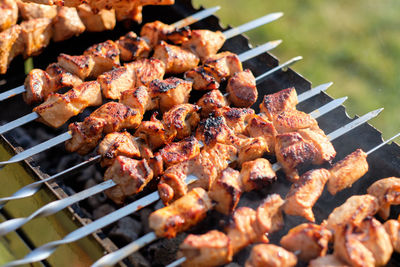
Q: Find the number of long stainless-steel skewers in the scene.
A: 8